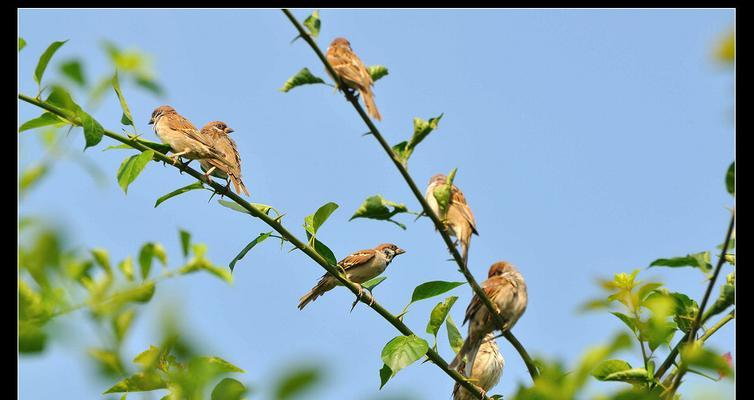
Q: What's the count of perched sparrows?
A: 7